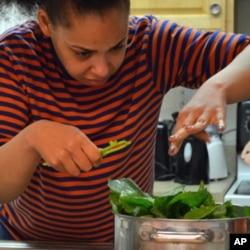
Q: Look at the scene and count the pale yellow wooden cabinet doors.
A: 1